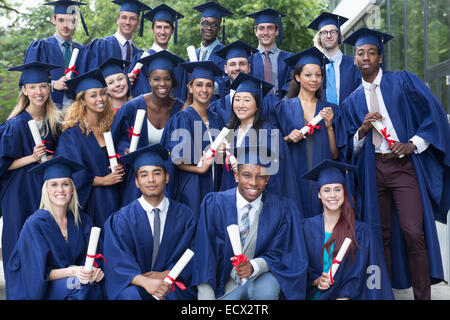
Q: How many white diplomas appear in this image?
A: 14